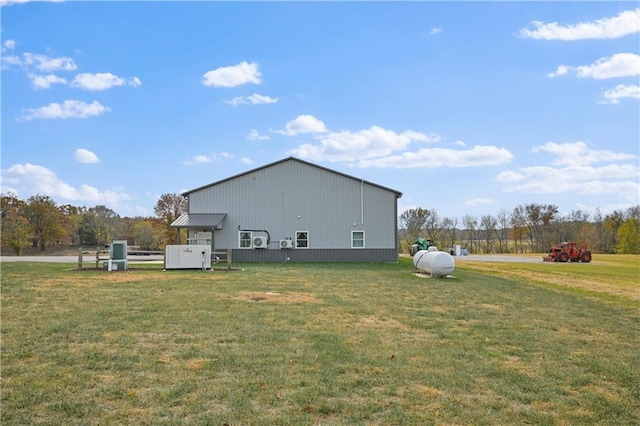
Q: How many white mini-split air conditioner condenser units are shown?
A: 2